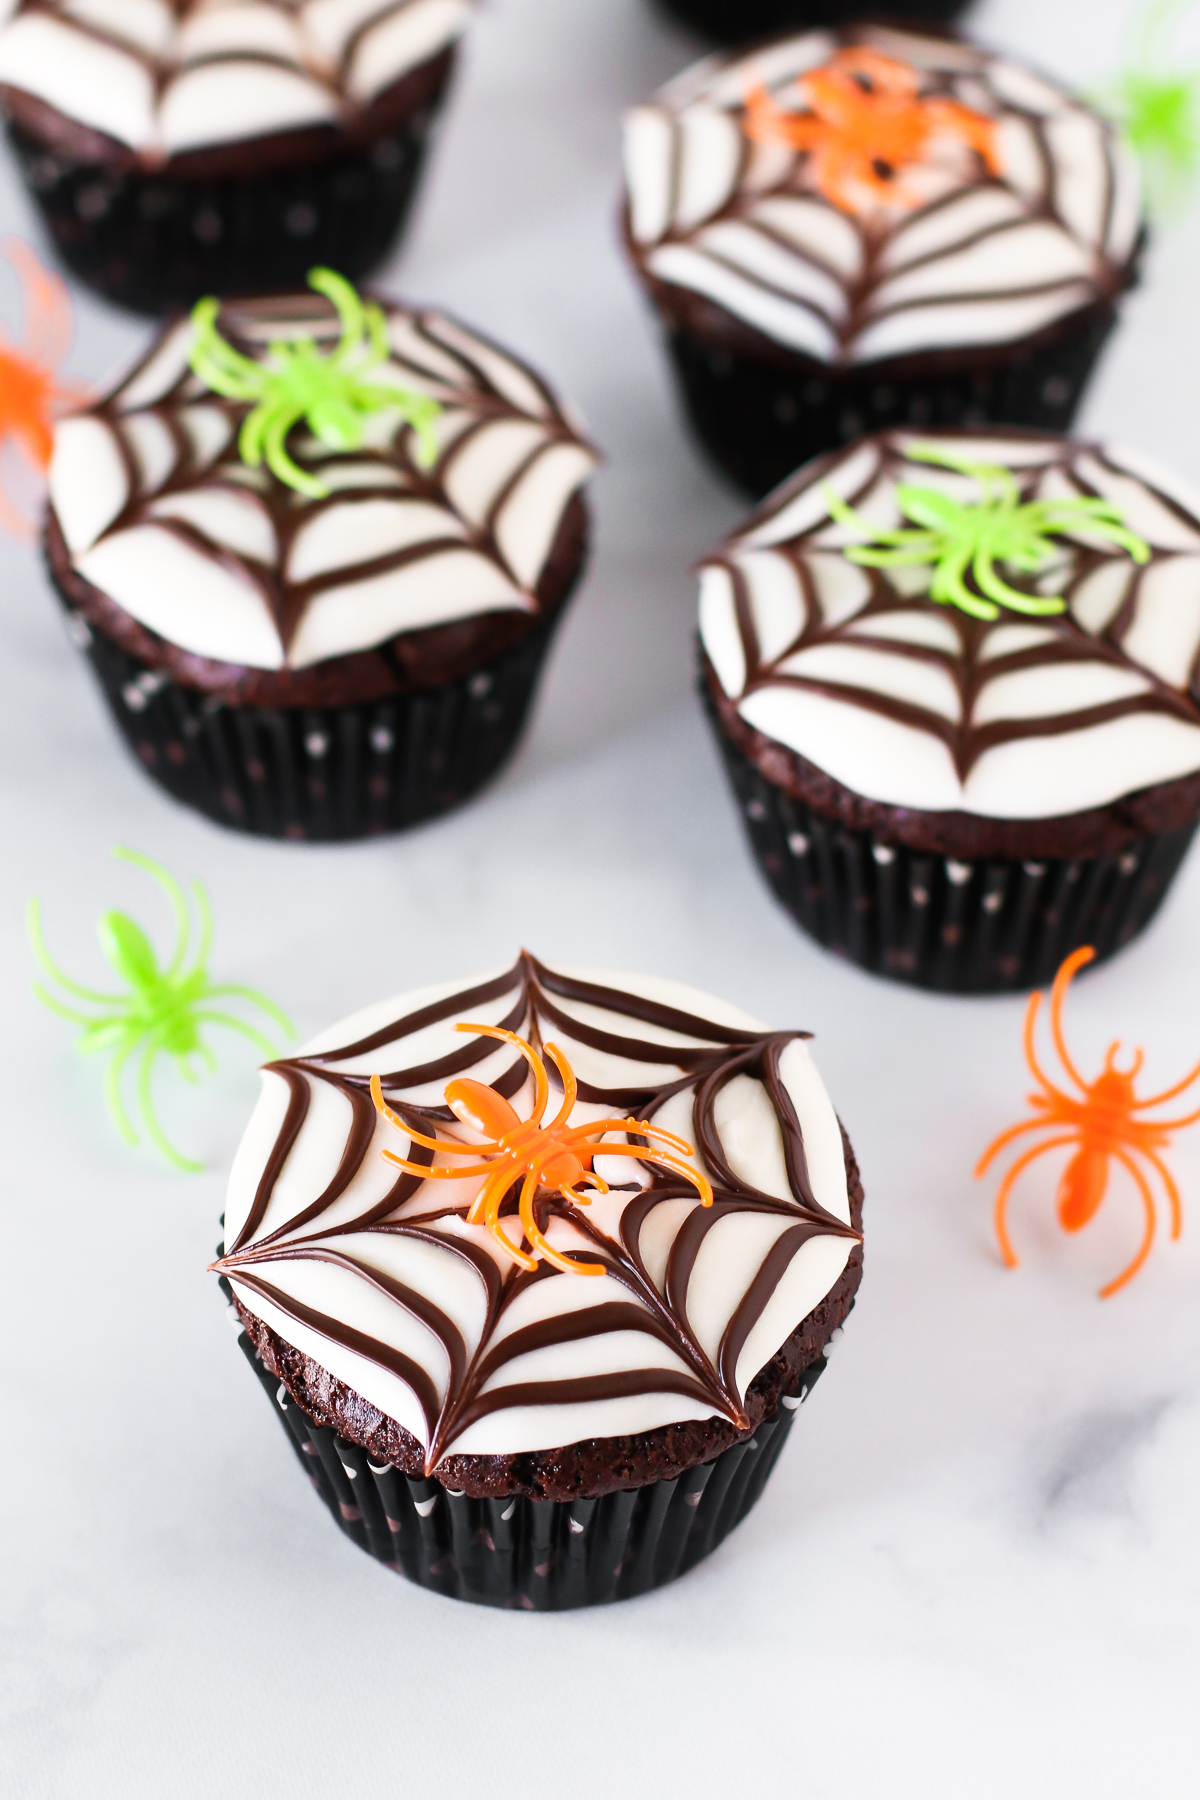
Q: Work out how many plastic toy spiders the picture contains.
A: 8